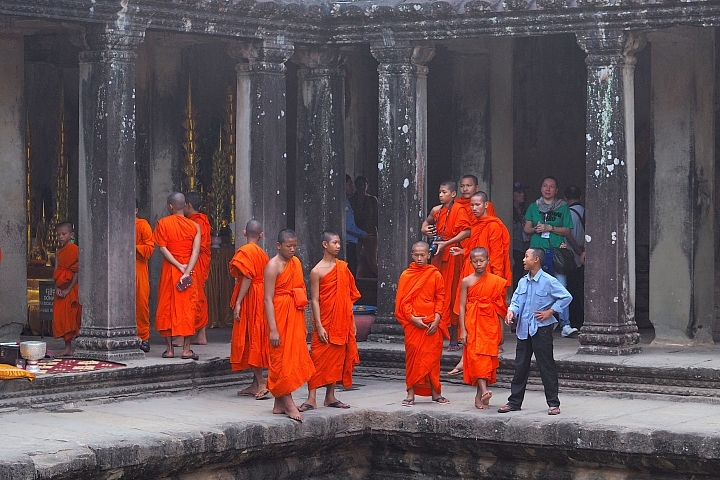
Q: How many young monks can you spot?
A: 12